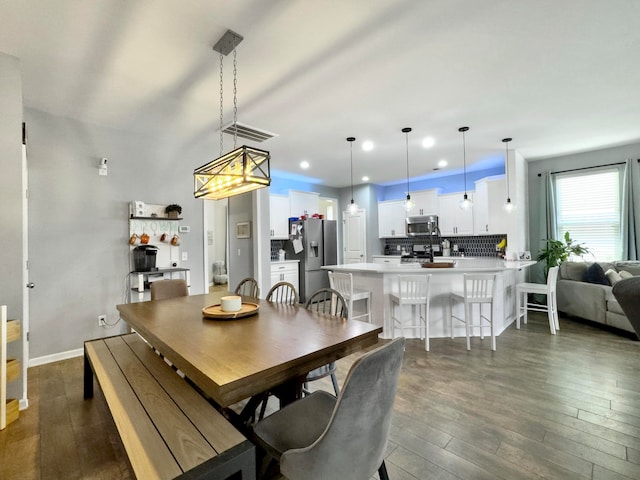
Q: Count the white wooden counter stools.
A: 4